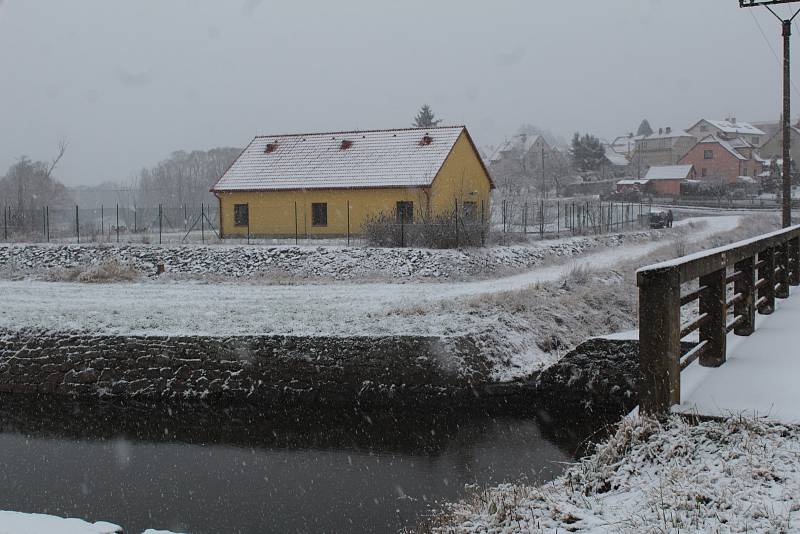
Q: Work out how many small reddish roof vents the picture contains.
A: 3